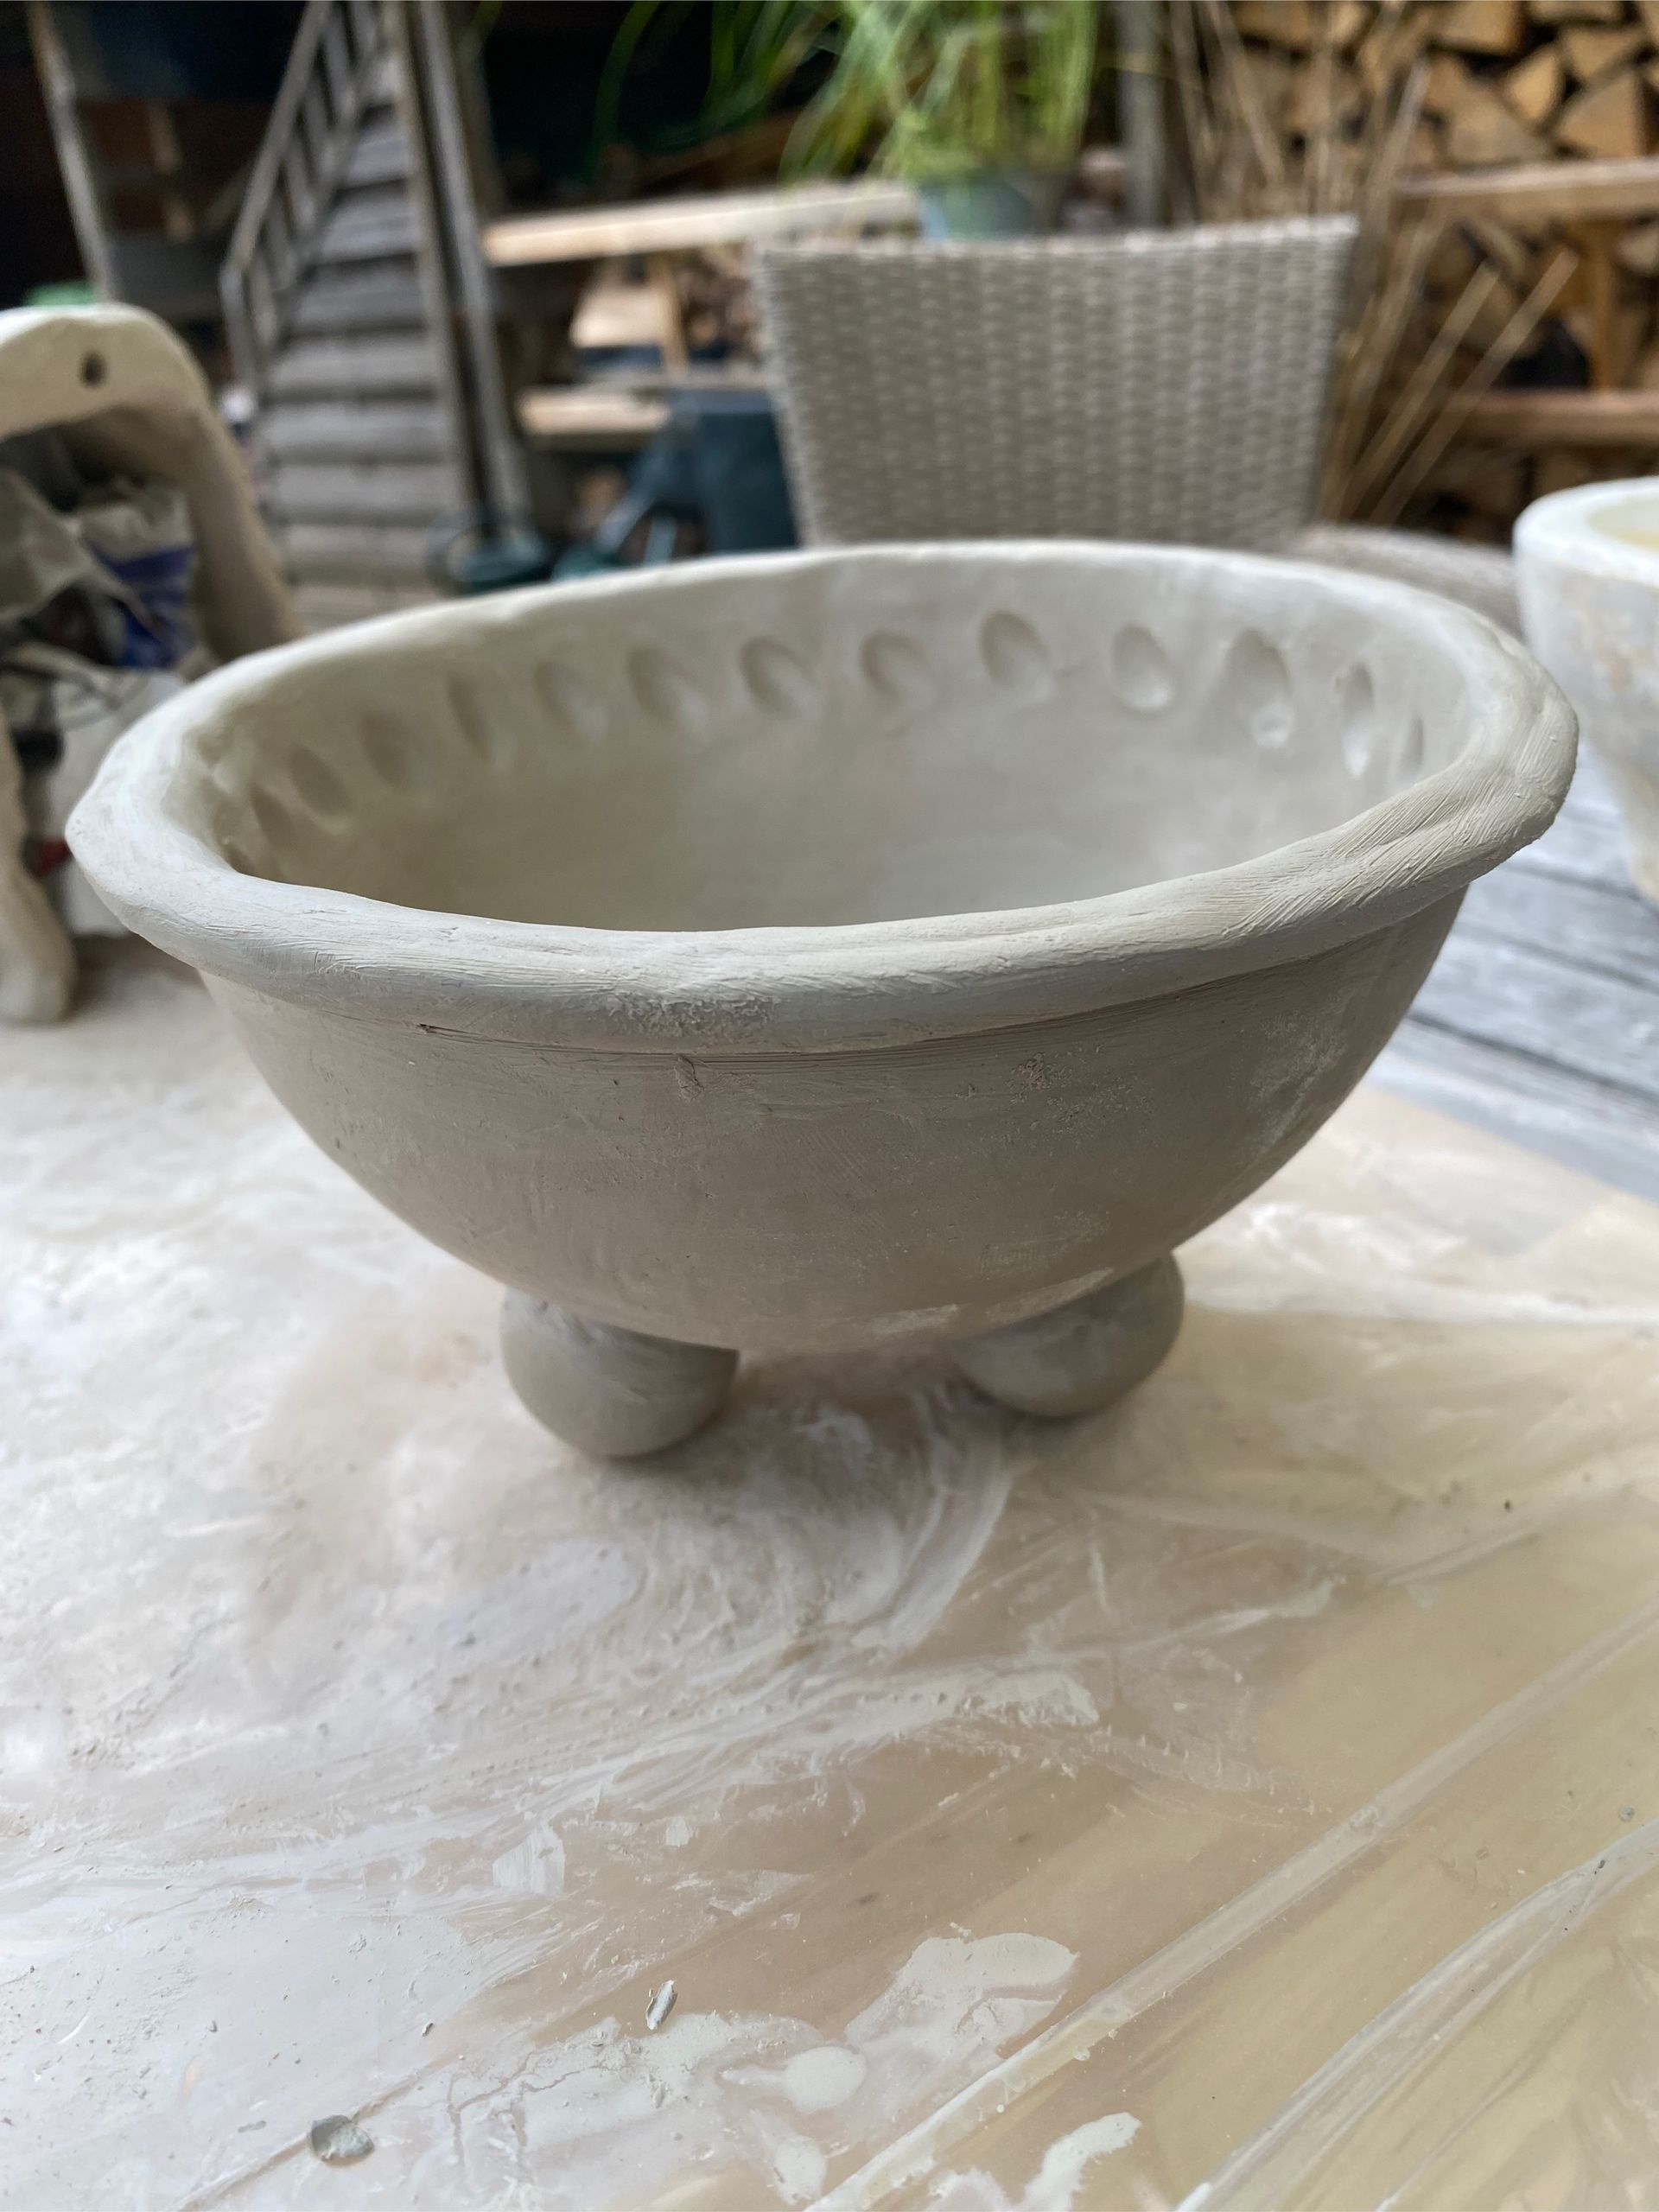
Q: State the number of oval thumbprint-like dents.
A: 13